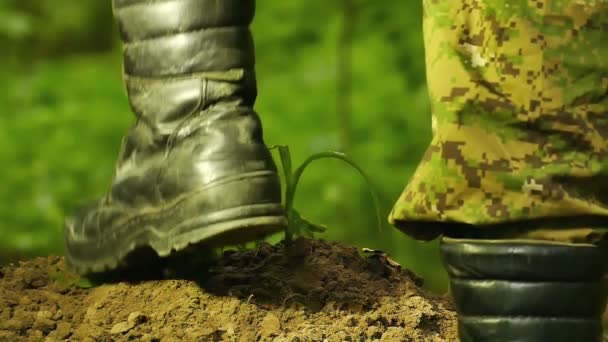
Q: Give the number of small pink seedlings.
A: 0